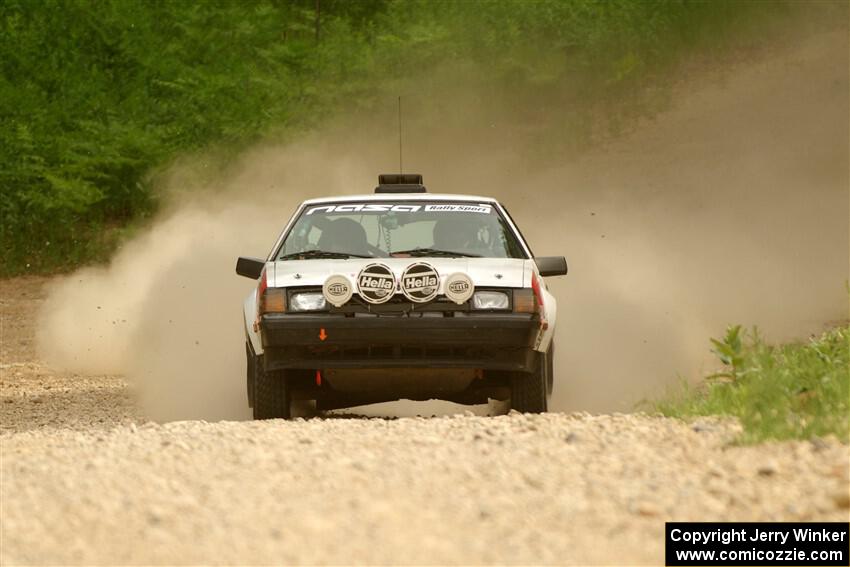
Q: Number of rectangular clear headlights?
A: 2